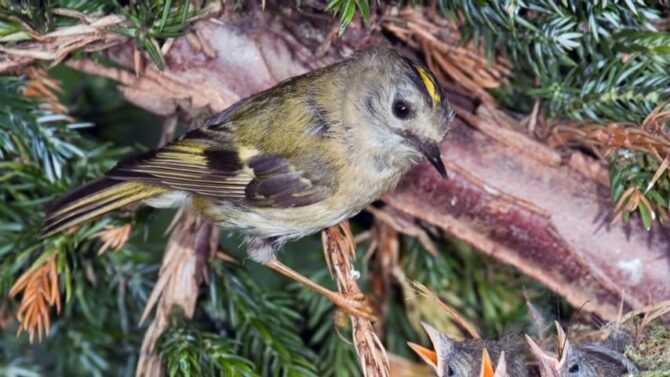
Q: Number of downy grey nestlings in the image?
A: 3